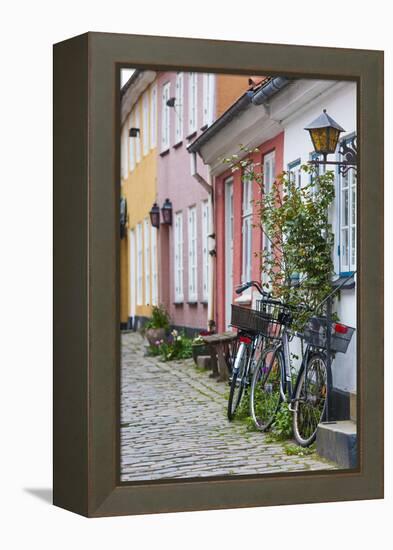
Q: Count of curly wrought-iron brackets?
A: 1